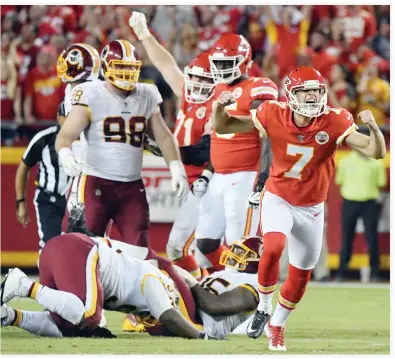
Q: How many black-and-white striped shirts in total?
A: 1